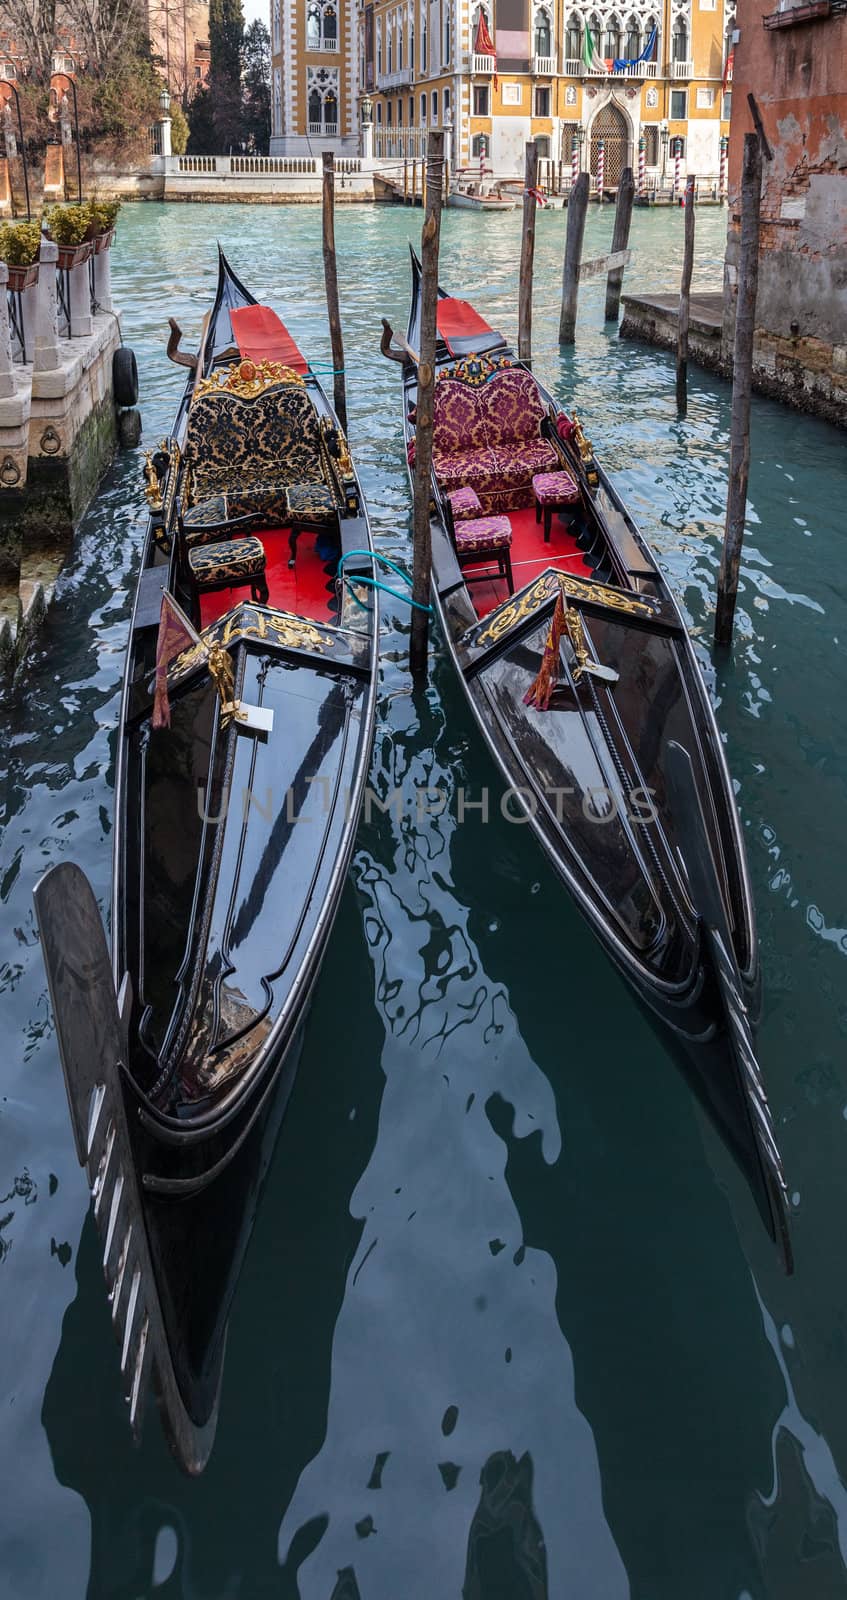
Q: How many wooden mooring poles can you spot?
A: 7